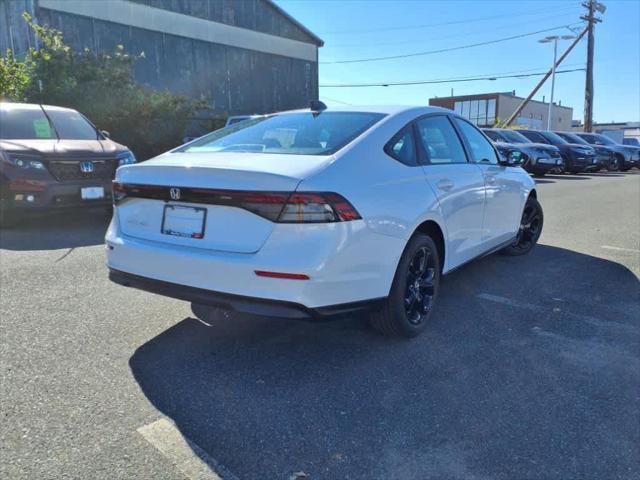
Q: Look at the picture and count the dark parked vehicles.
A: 5